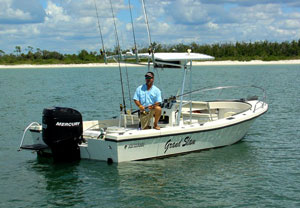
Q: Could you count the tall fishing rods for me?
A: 4